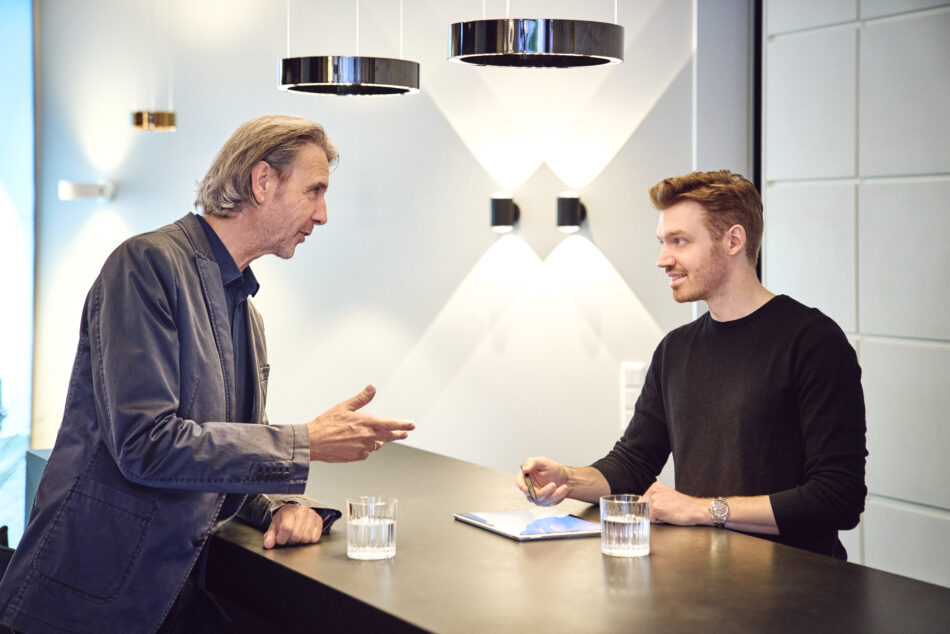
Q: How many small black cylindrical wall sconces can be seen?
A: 2